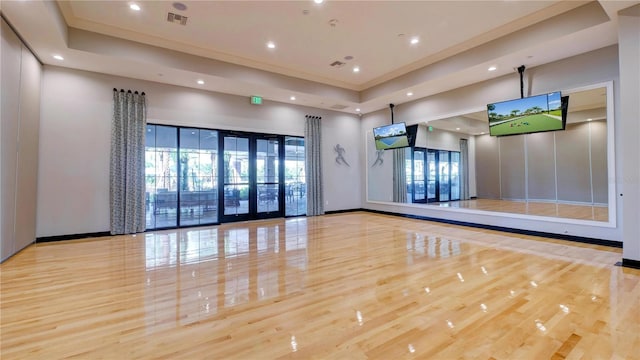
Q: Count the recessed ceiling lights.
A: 11